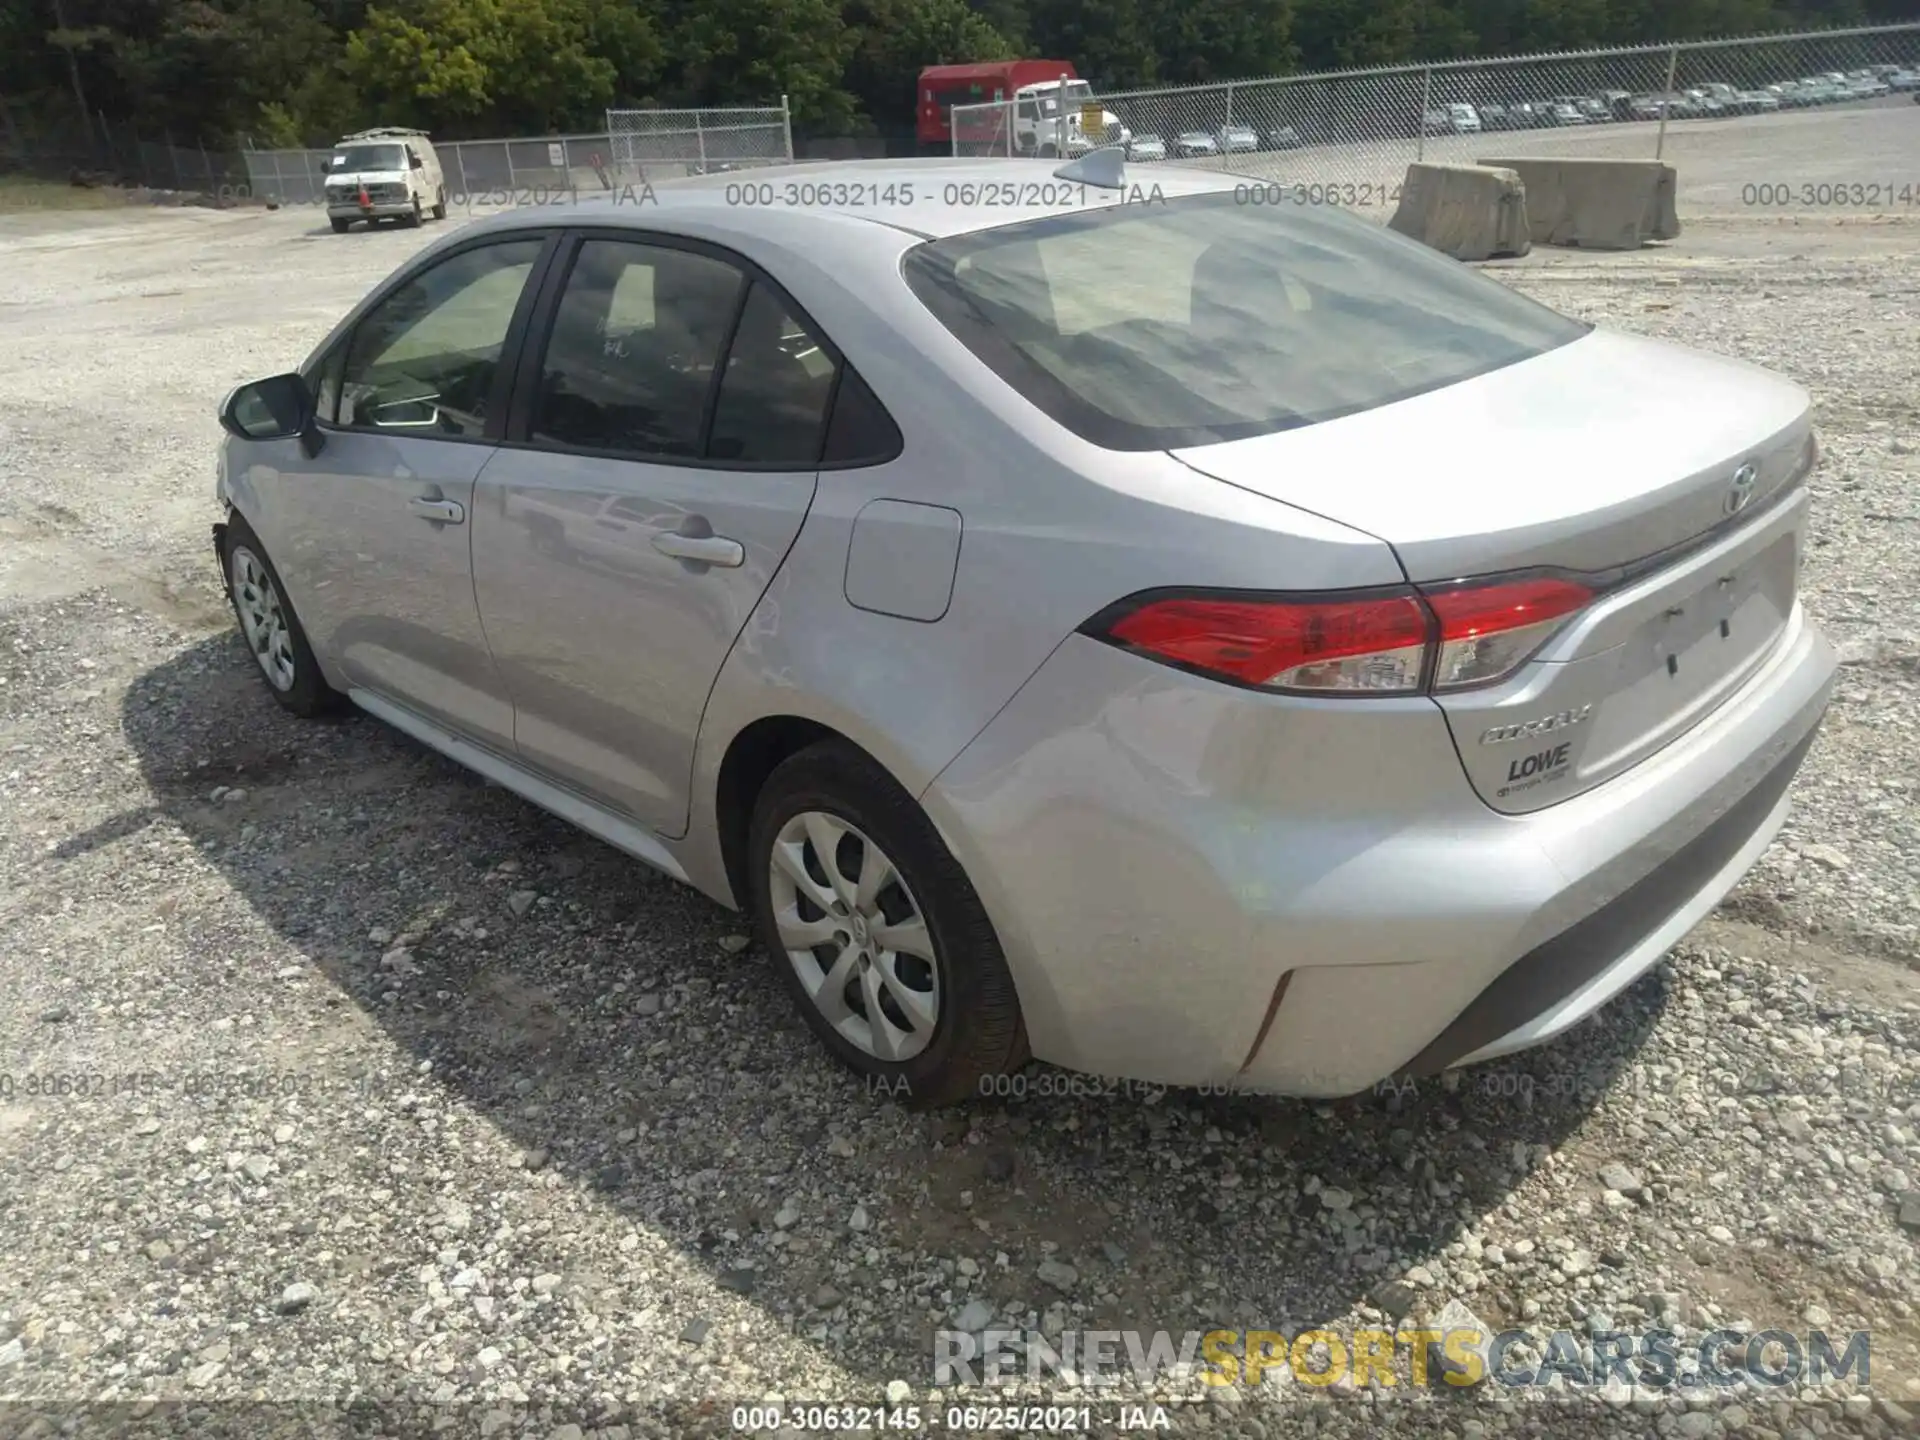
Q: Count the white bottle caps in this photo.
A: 0